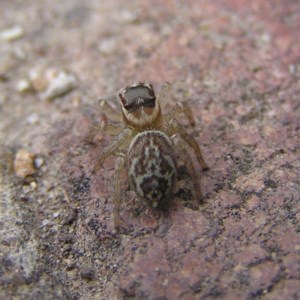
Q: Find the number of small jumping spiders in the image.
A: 1